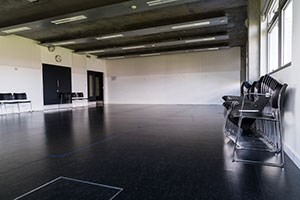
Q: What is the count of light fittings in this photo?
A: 12